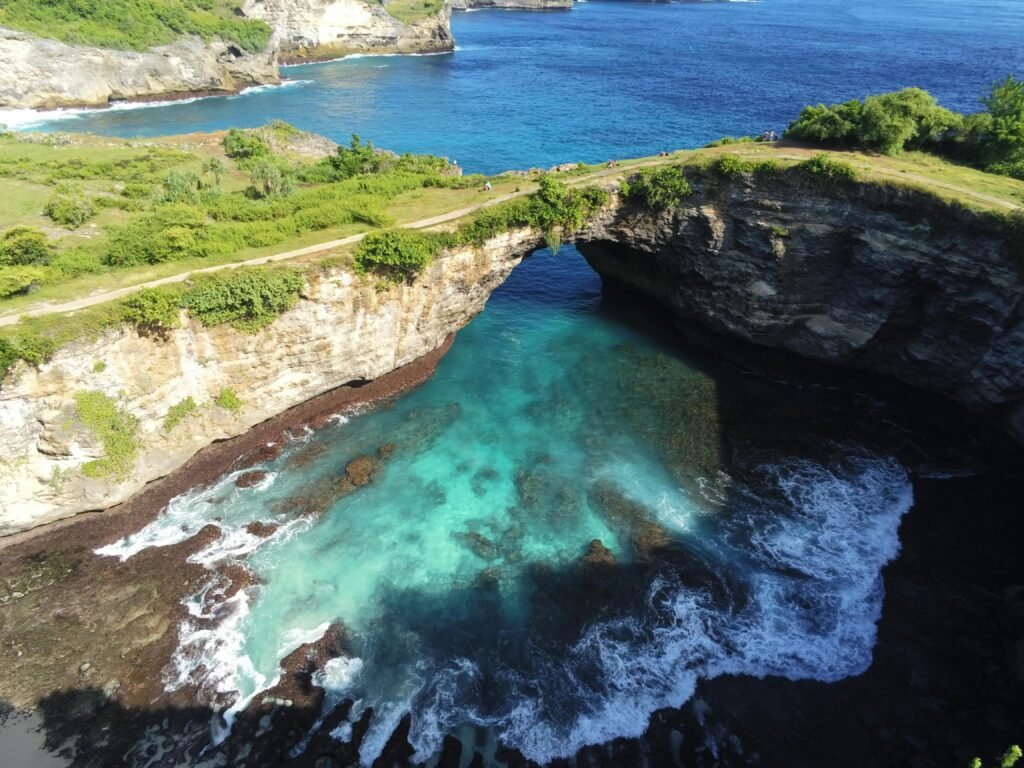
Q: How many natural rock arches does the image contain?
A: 1